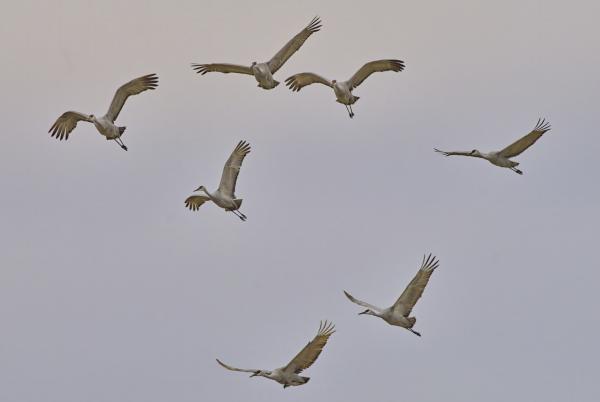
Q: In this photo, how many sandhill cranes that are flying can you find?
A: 7